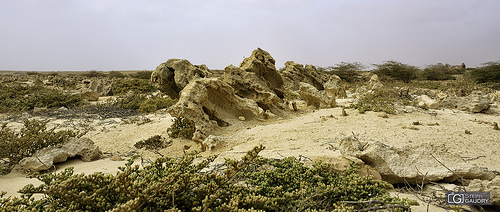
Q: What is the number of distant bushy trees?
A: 4